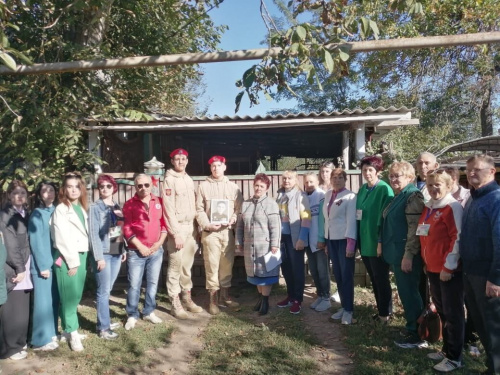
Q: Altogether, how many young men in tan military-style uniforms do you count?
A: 2